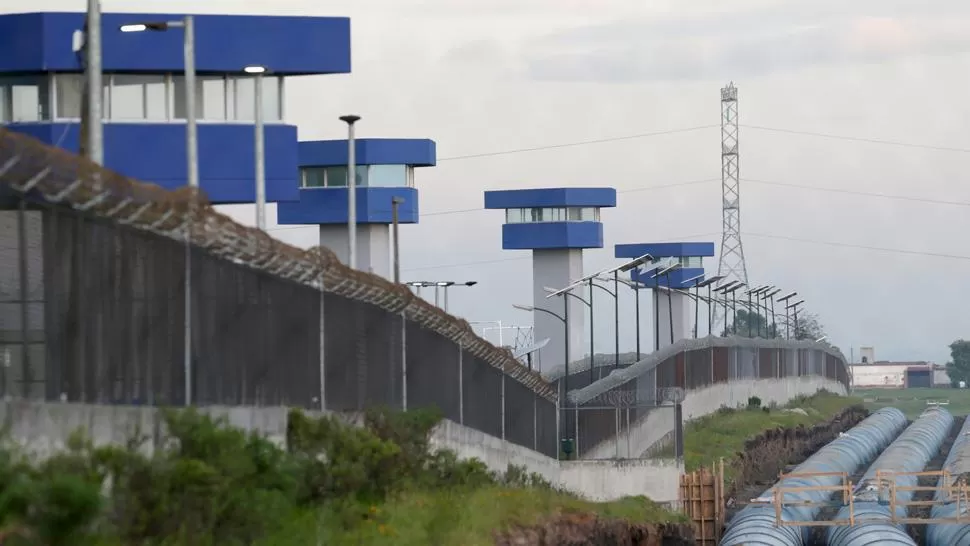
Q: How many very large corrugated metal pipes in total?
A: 3